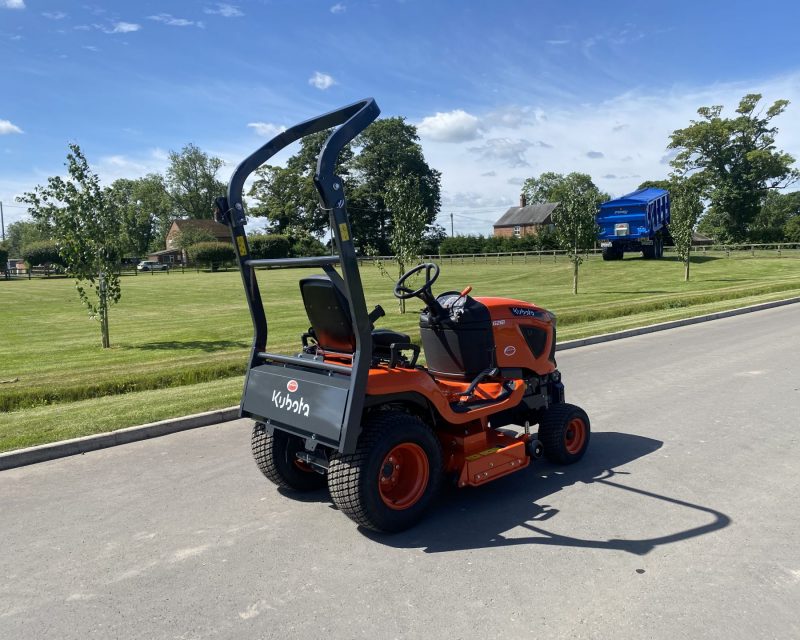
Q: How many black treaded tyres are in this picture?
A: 3